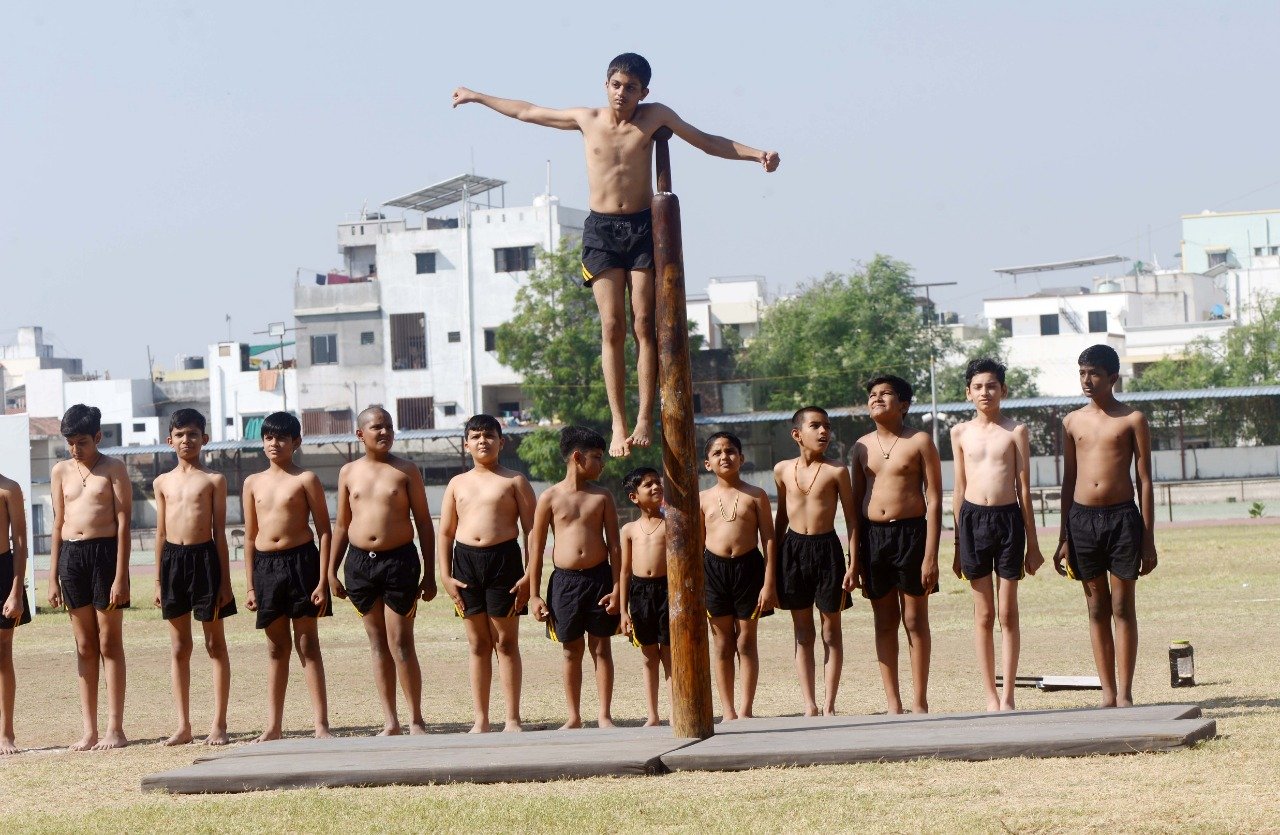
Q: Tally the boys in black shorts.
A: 14